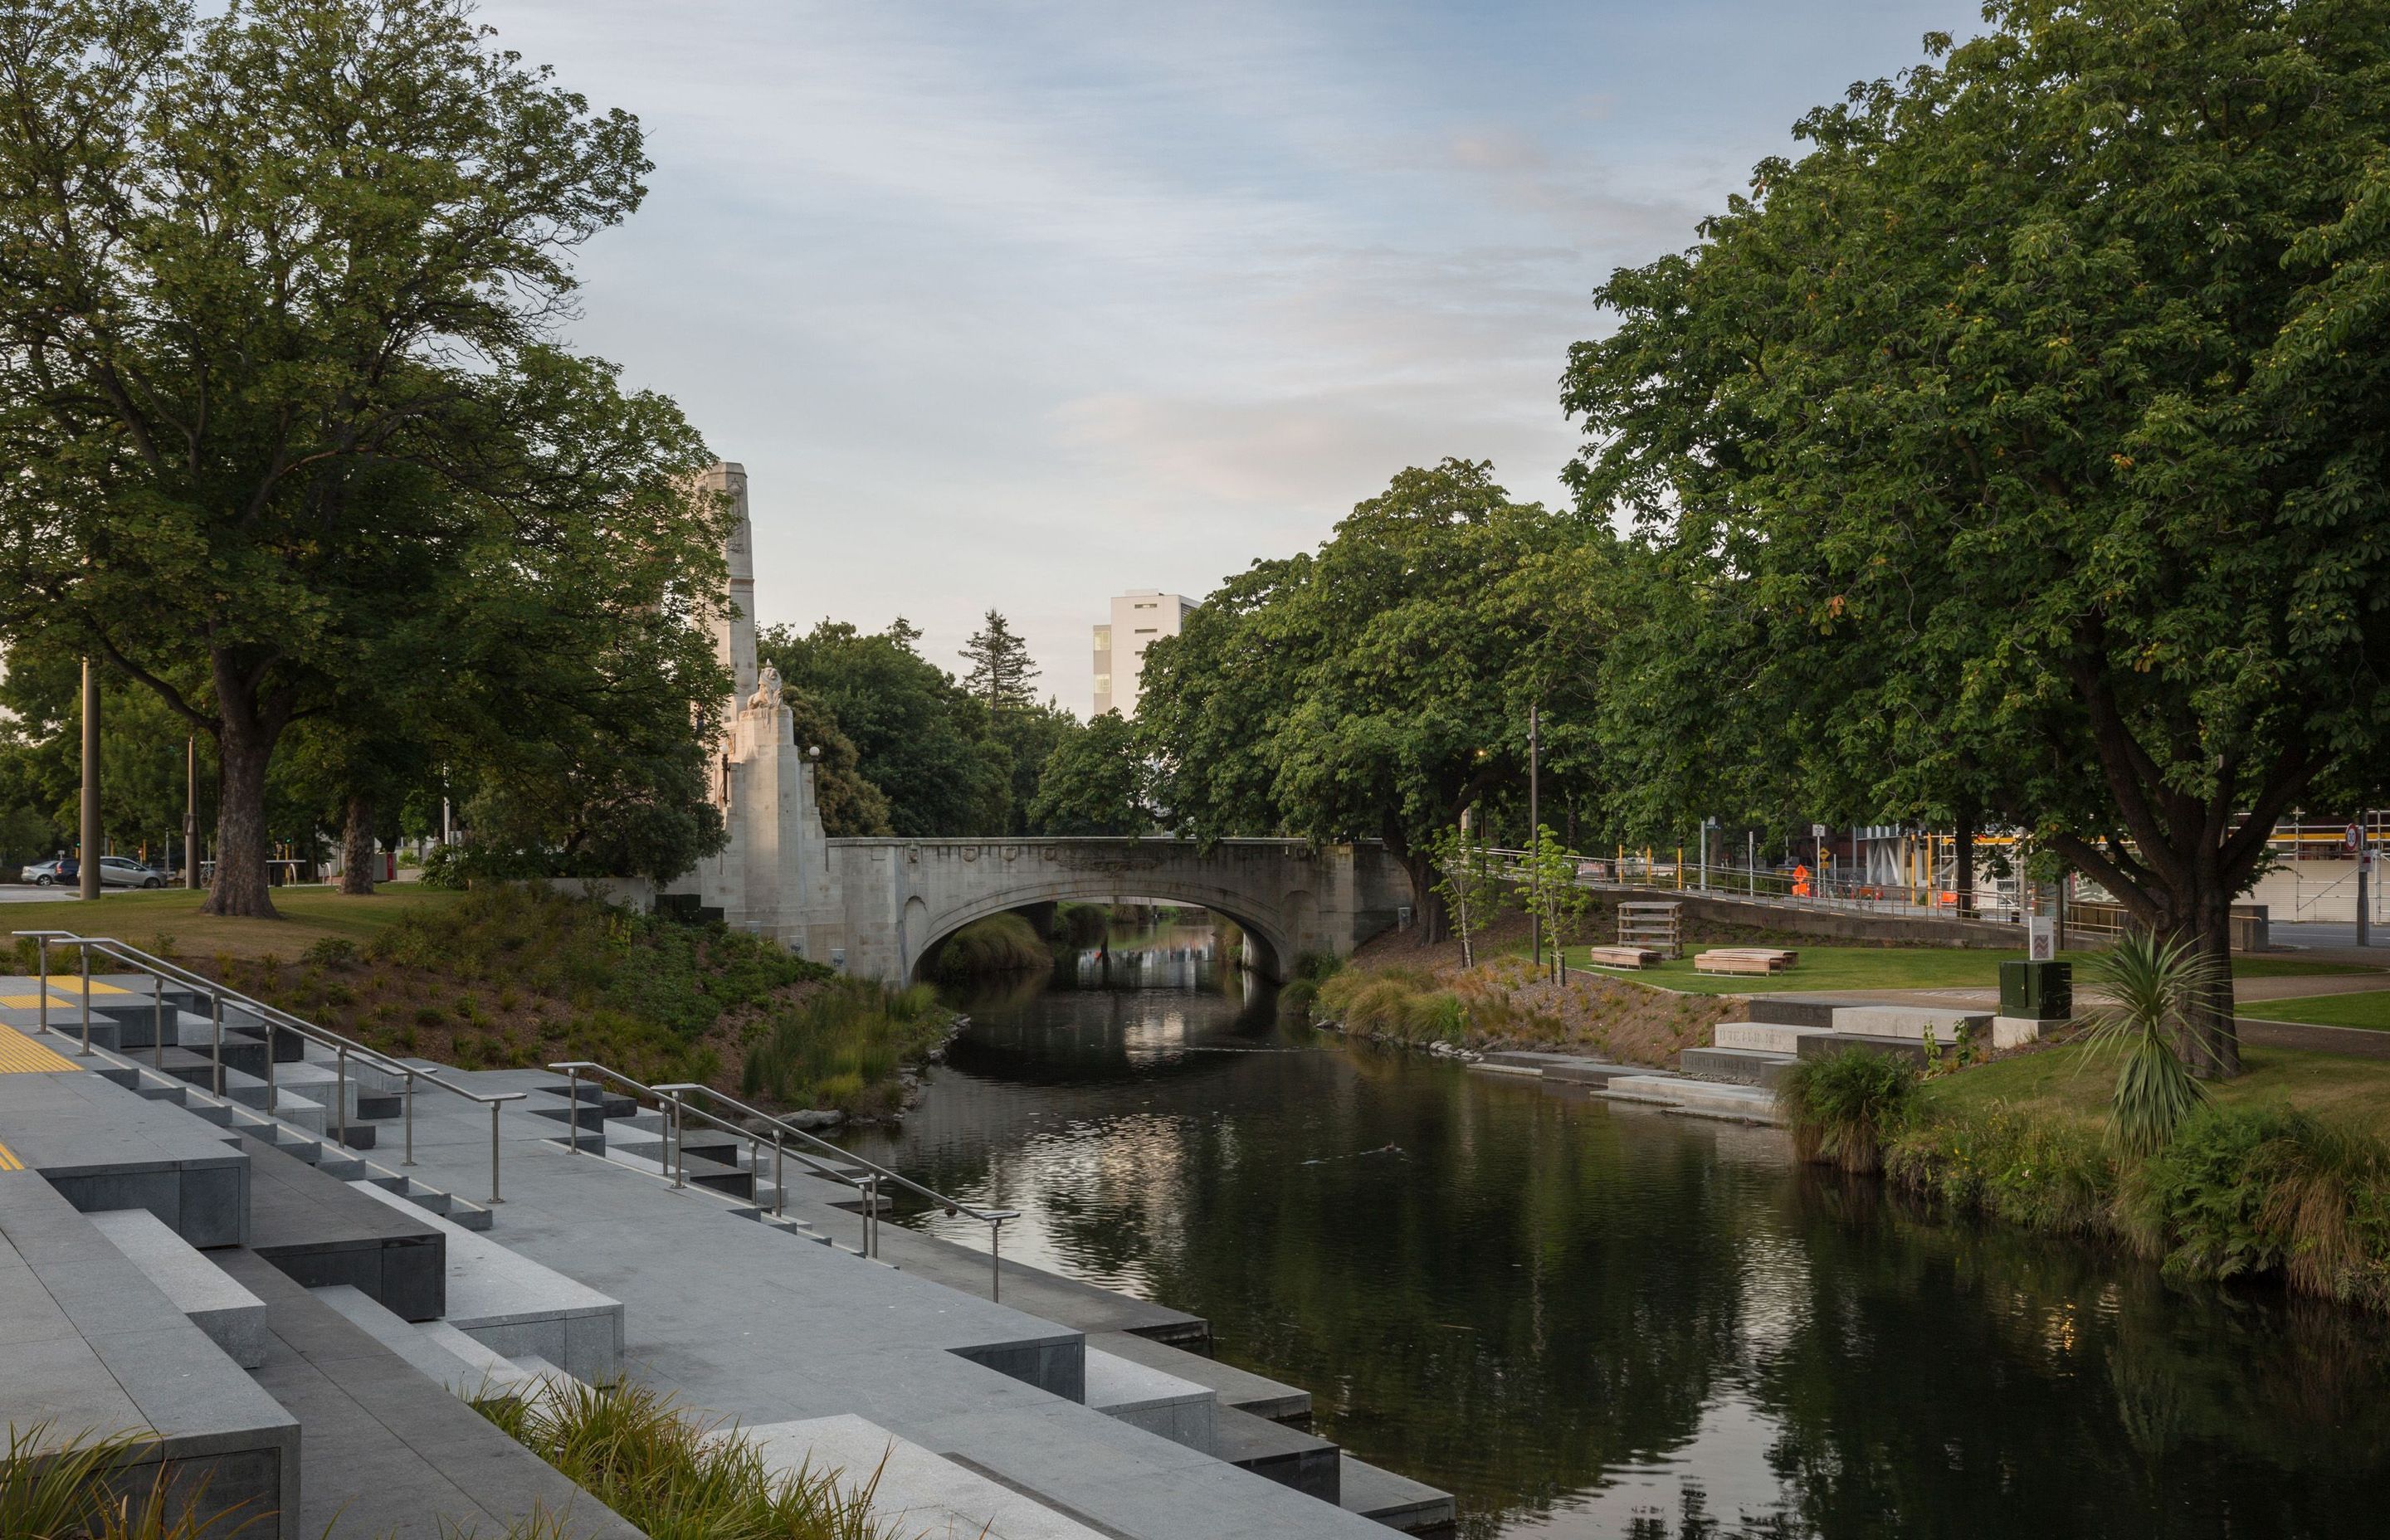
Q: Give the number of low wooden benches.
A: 3